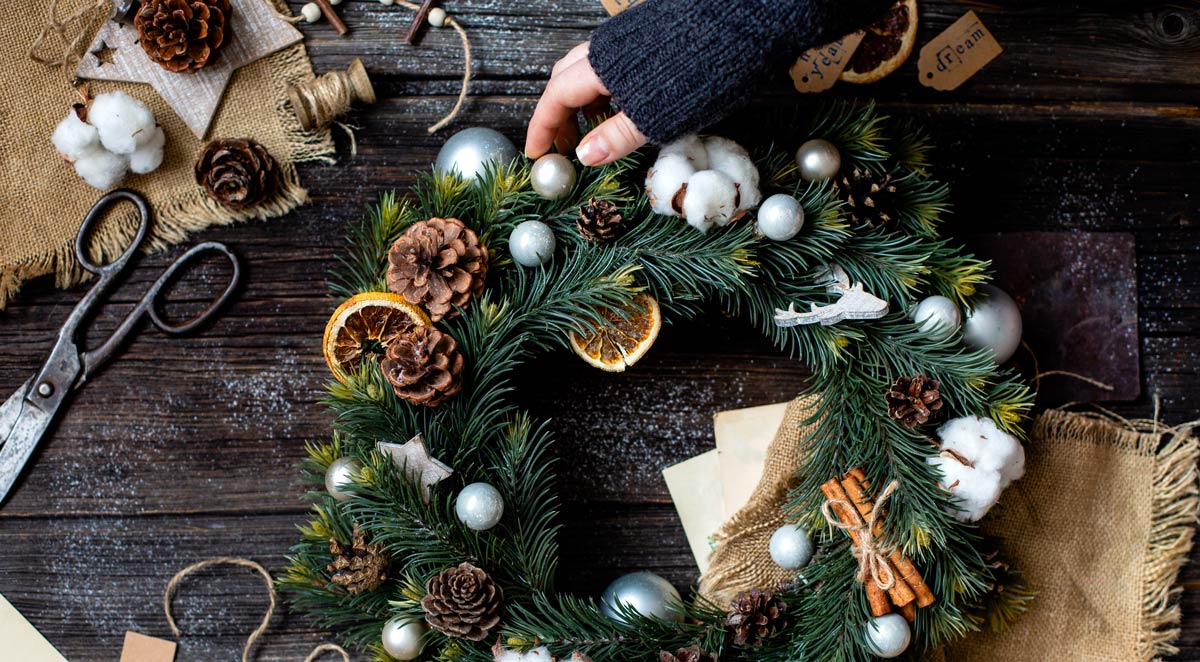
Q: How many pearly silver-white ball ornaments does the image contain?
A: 13